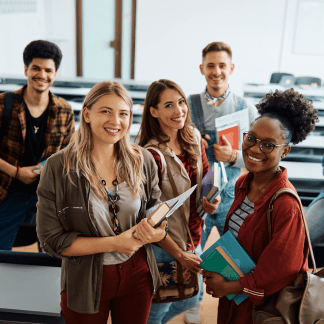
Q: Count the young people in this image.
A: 5